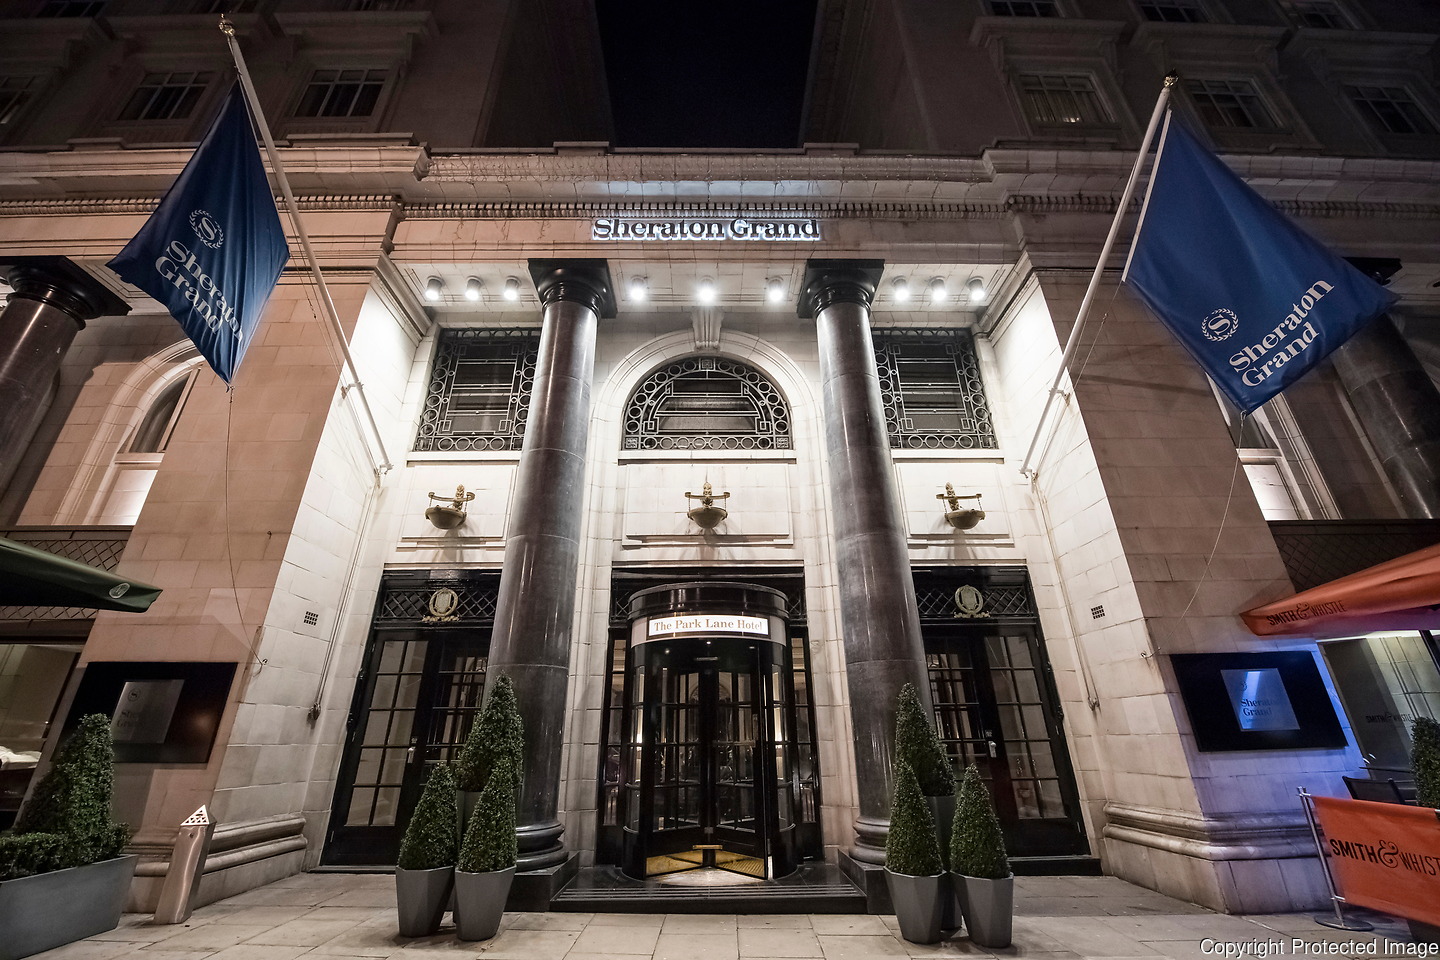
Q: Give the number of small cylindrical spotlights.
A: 9